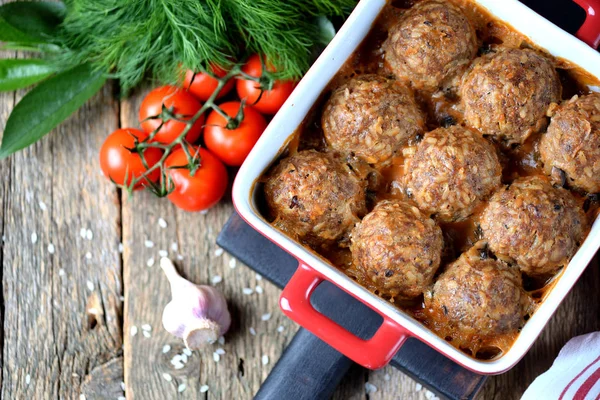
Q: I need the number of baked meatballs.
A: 9